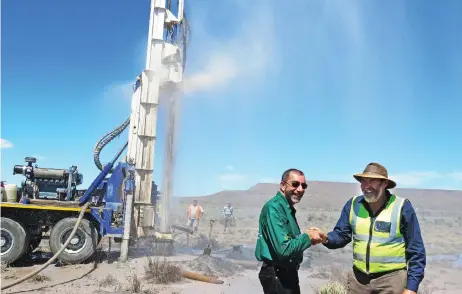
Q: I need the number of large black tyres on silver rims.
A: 2